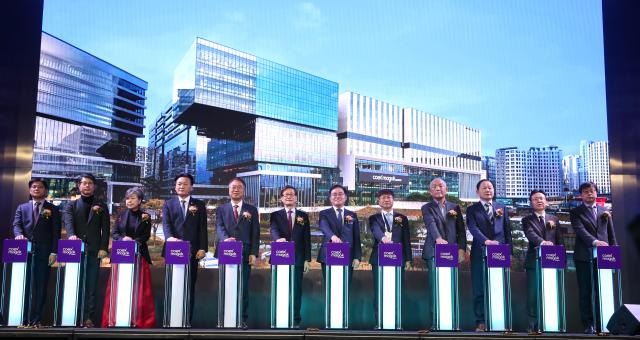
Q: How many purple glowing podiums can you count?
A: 12